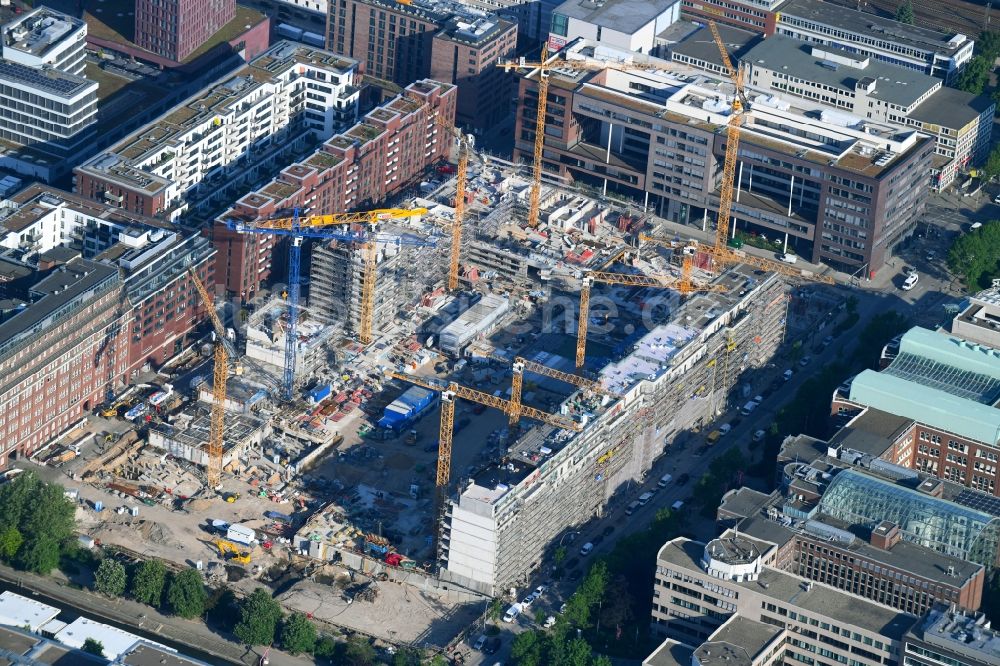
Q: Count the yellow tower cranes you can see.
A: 9